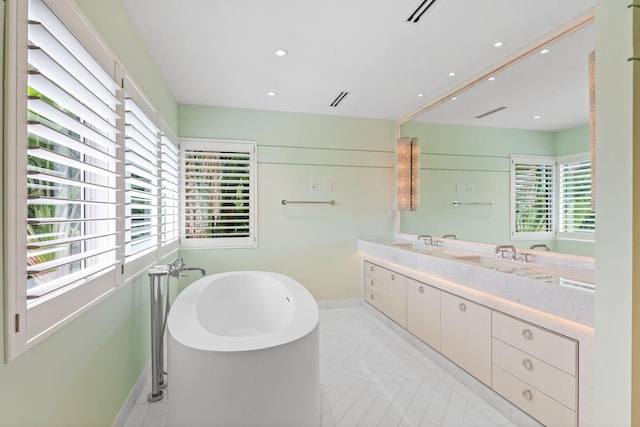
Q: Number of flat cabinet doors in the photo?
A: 3